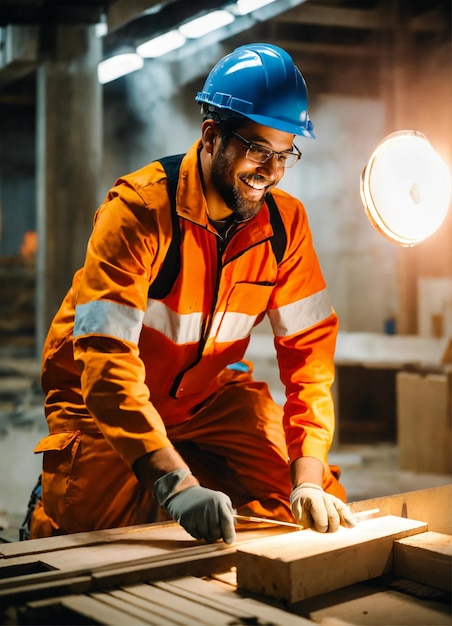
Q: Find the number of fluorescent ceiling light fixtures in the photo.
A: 4